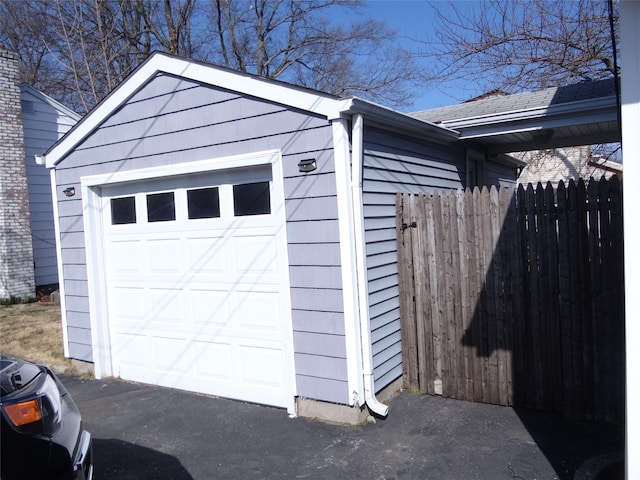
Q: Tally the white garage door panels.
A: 12